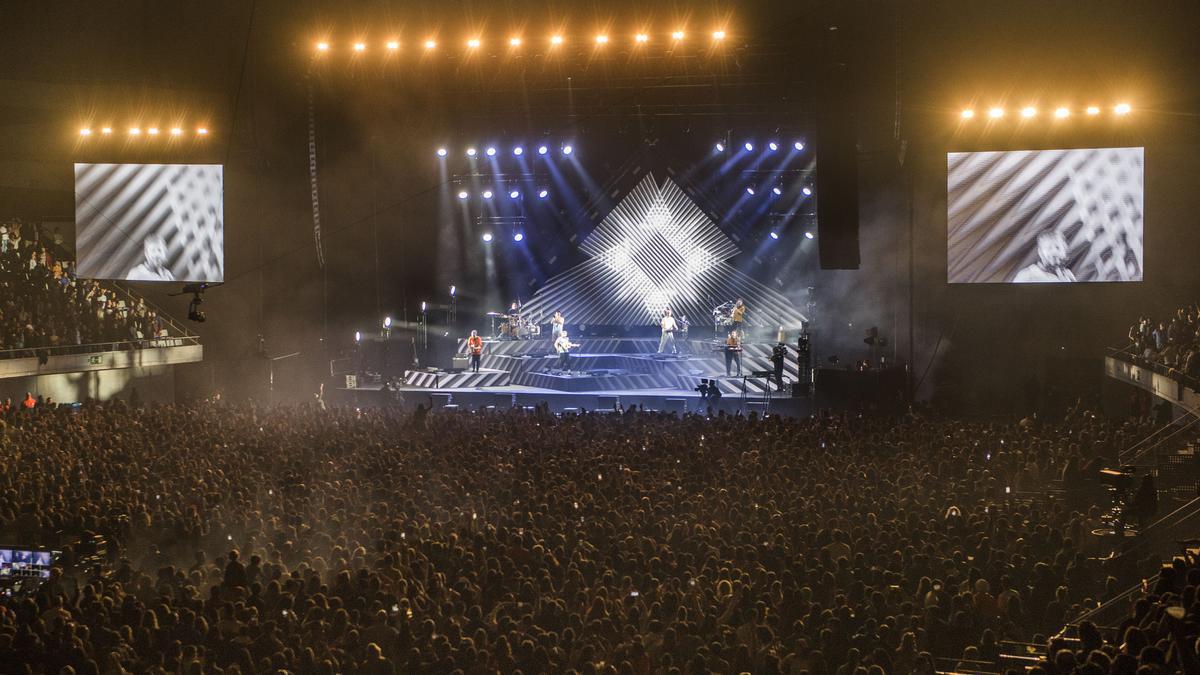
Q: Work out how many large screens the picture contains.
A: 2